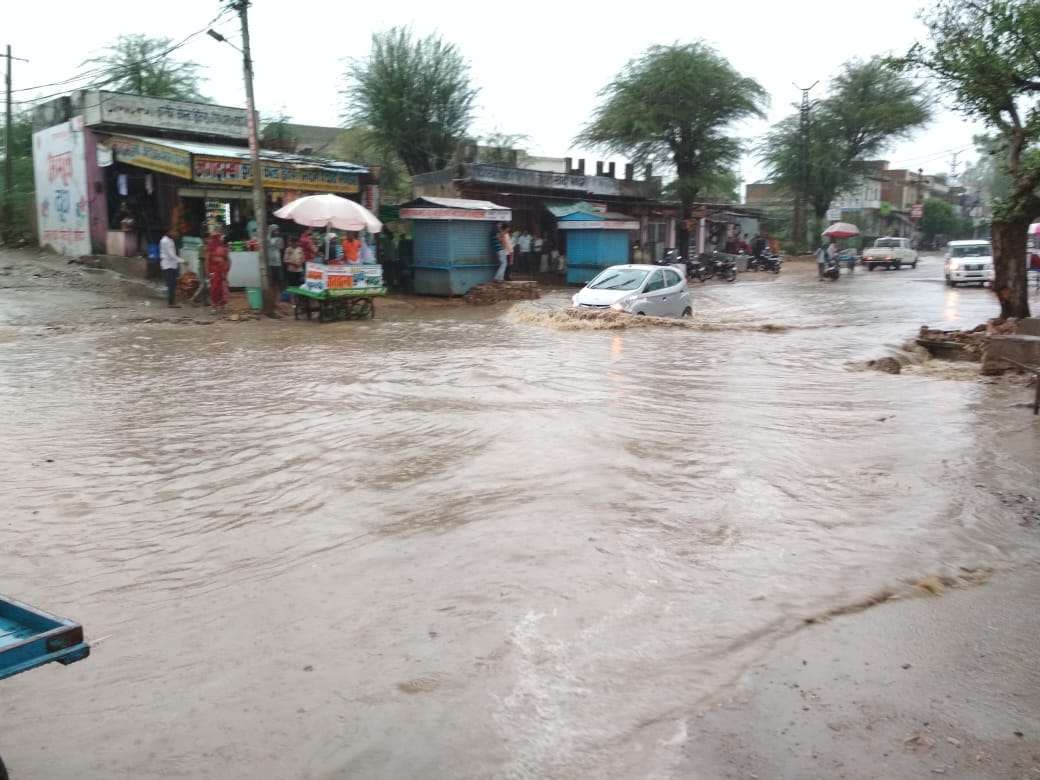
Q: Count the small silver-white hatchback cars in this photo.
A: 1